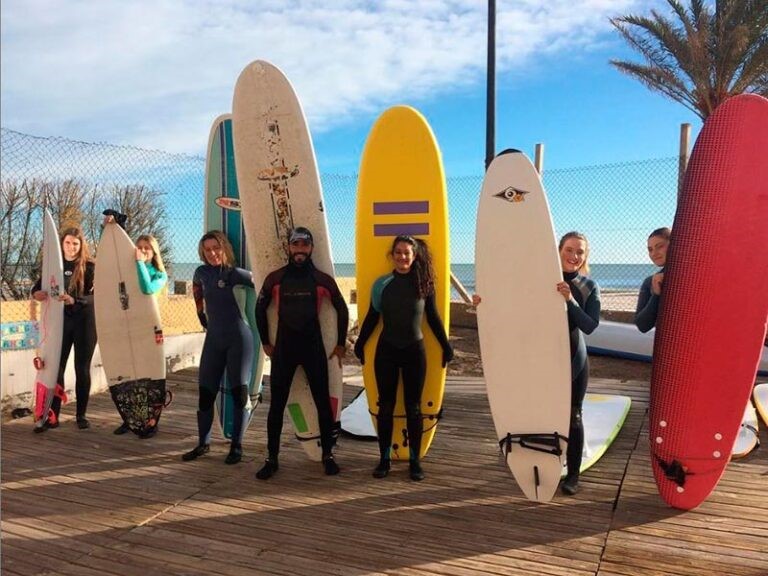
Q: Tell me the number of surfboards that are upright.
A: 7